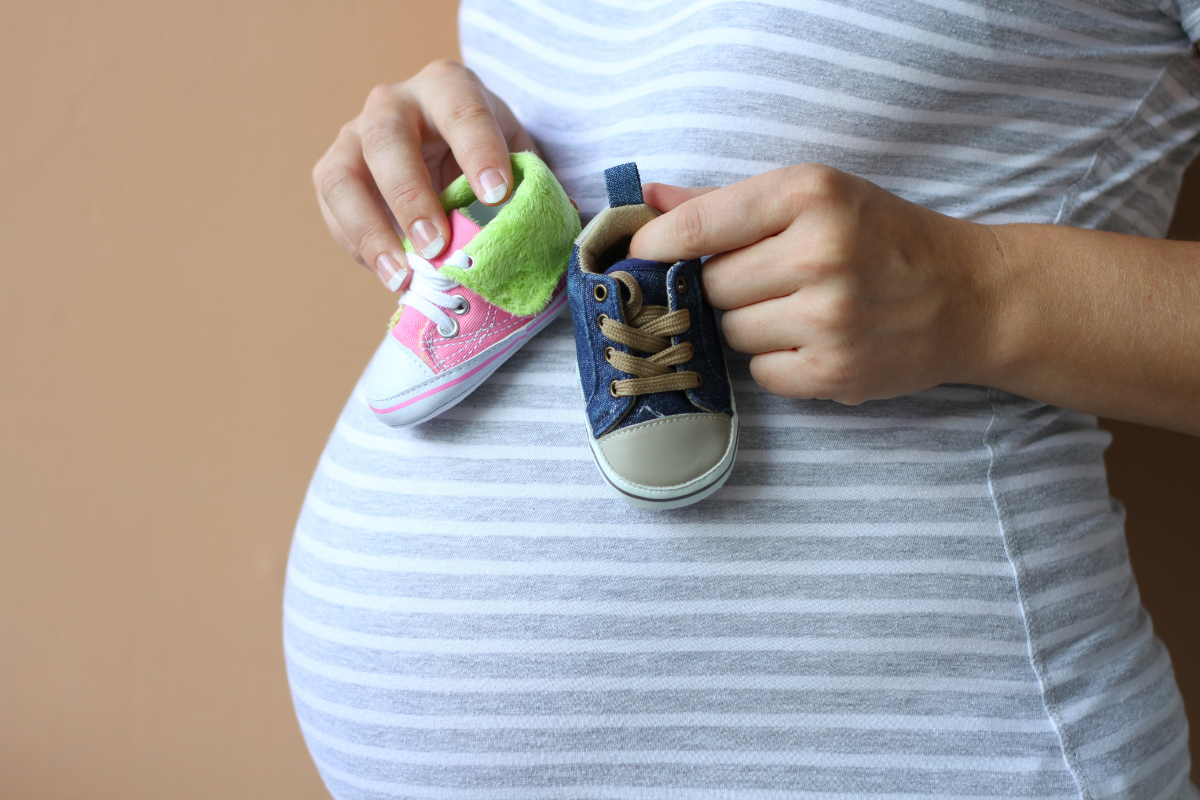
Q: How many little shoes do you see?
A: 2